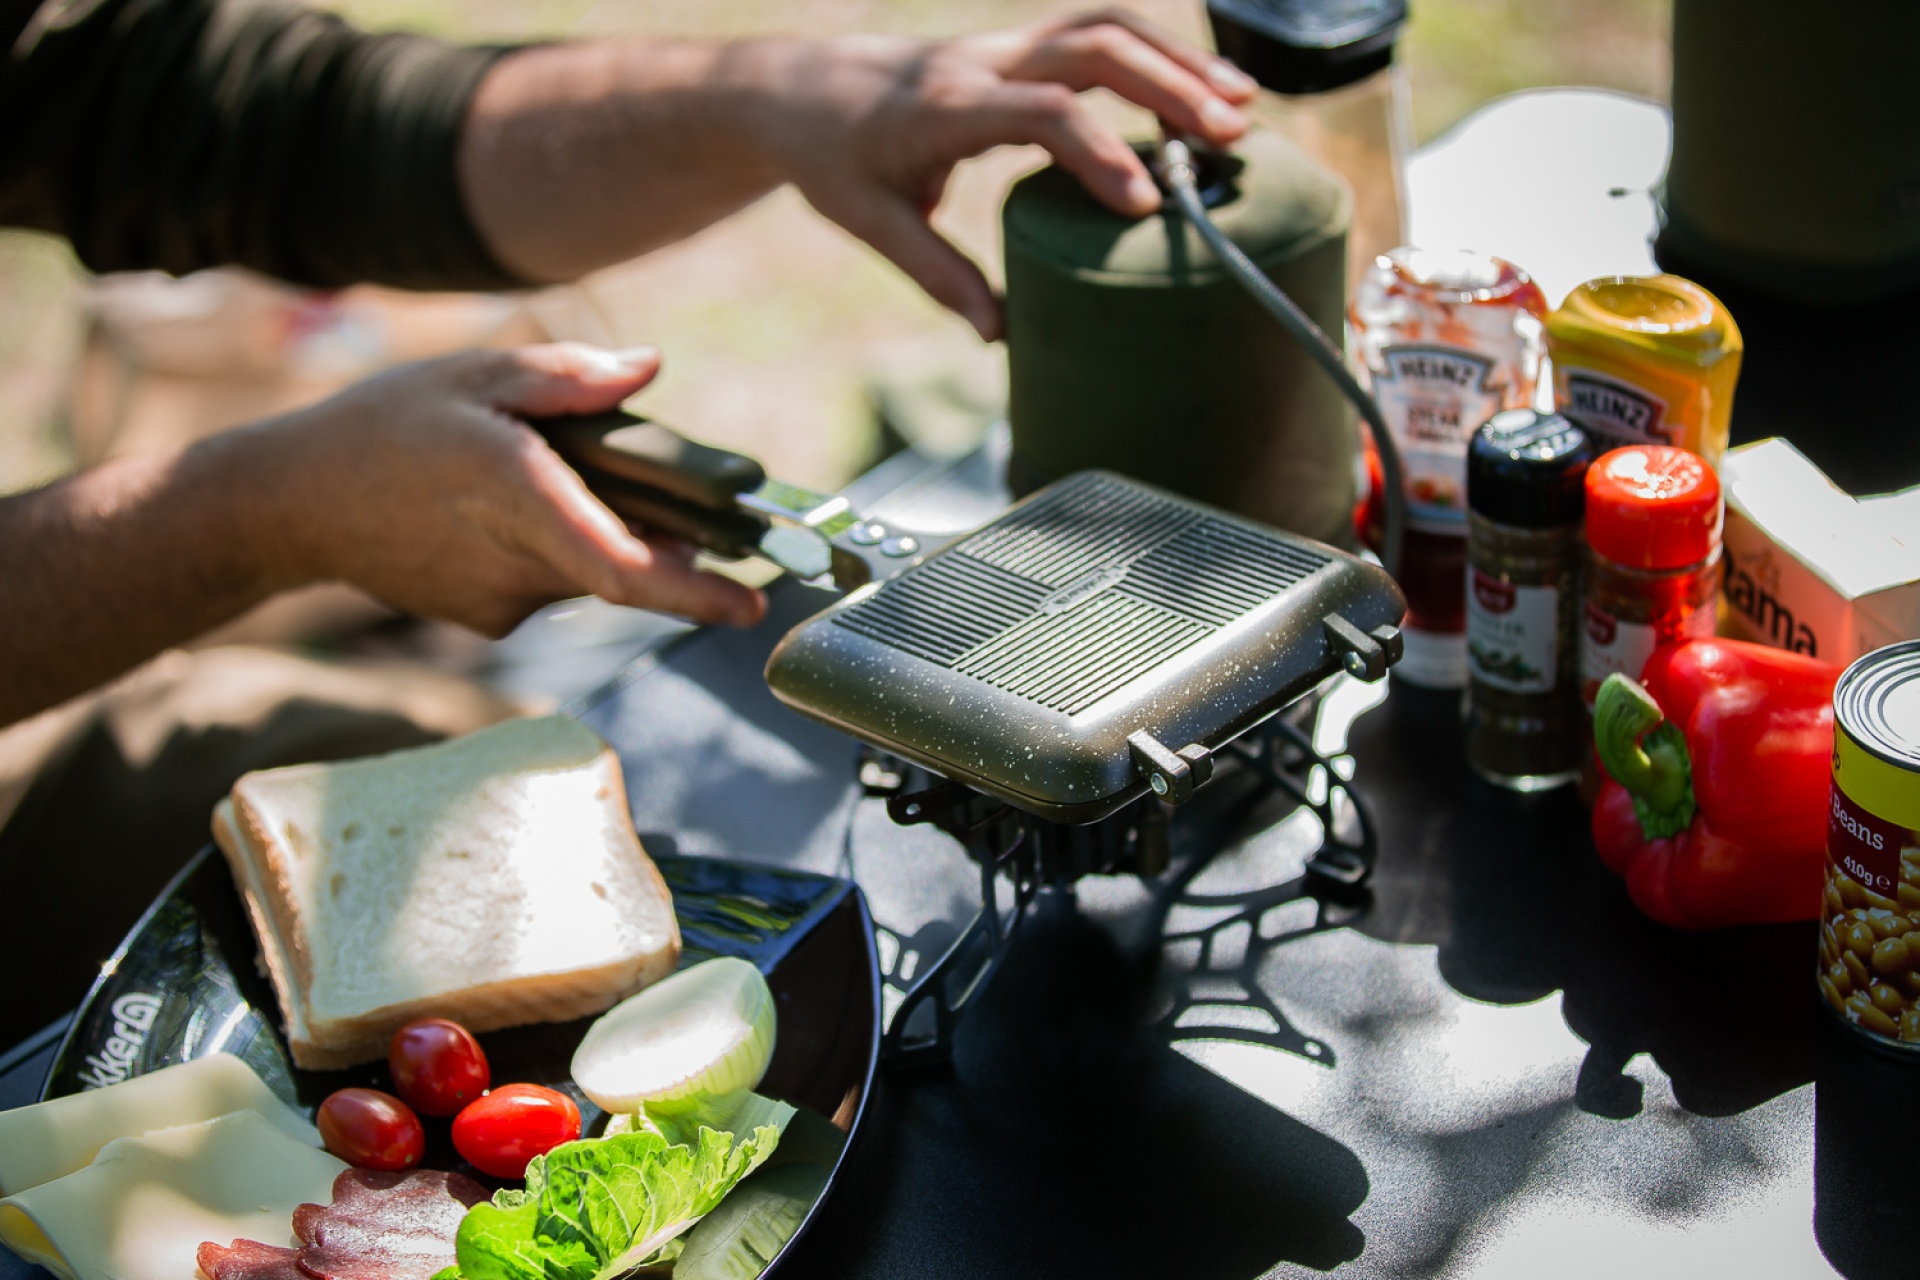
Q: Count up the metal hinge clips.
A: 2